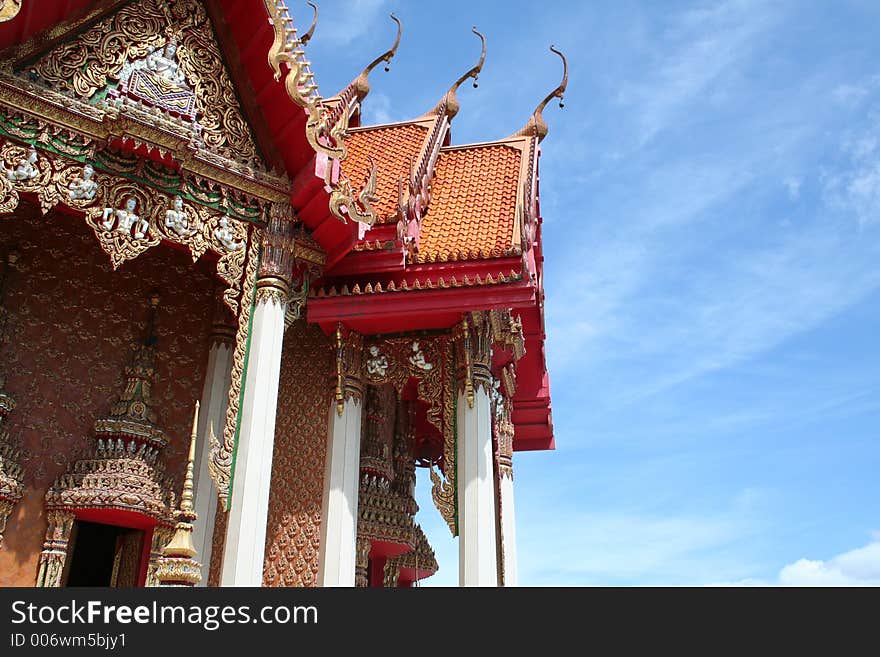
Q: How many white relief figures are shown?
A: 8